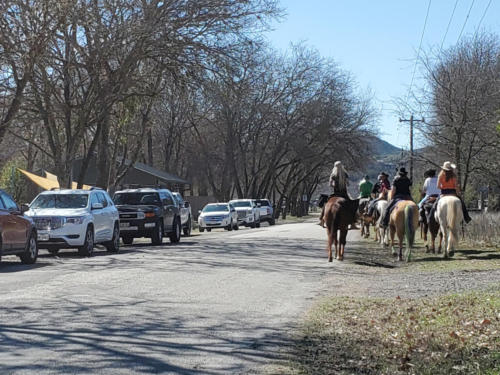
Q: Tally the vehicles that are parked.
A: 7